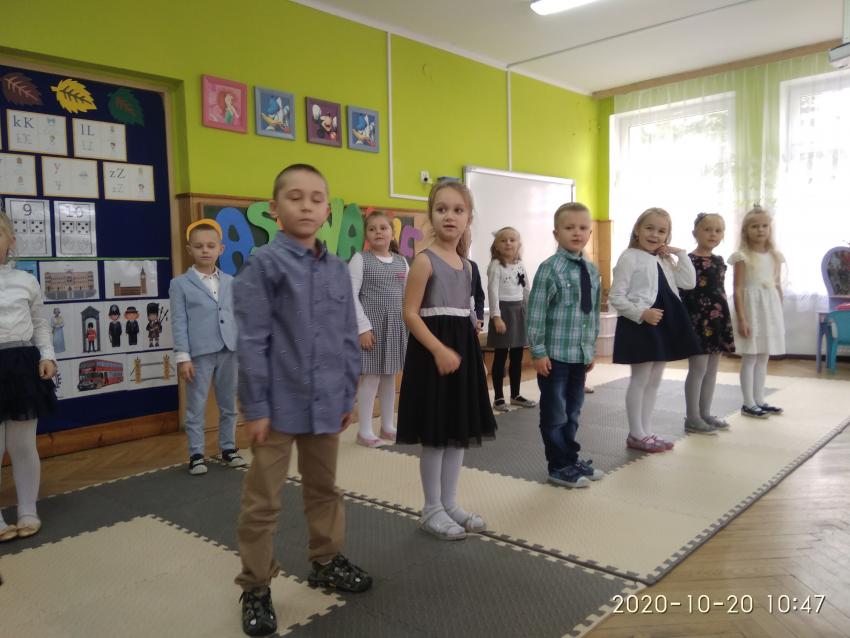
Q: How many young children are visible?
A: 11